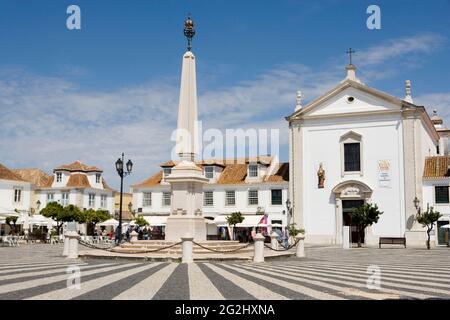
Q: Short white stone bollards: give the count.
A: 7